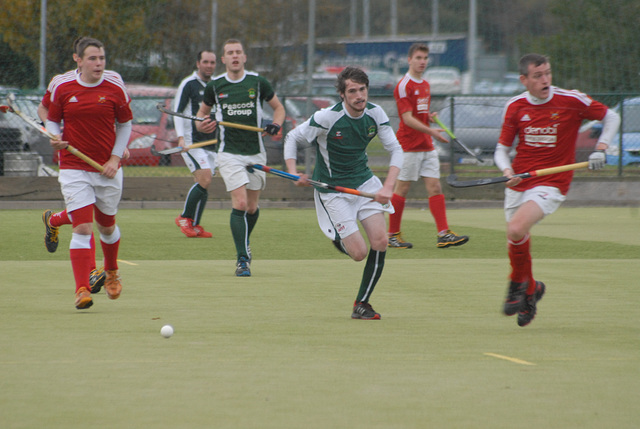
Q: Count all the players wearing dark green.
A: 3